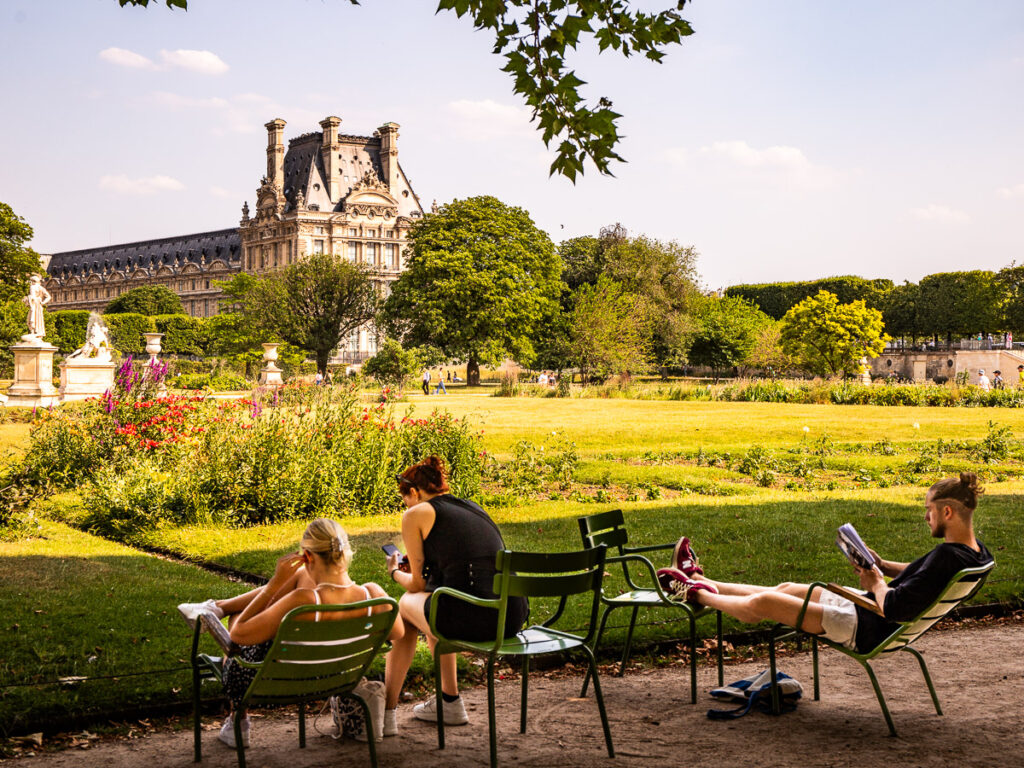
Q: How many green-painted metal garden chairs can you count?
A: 4